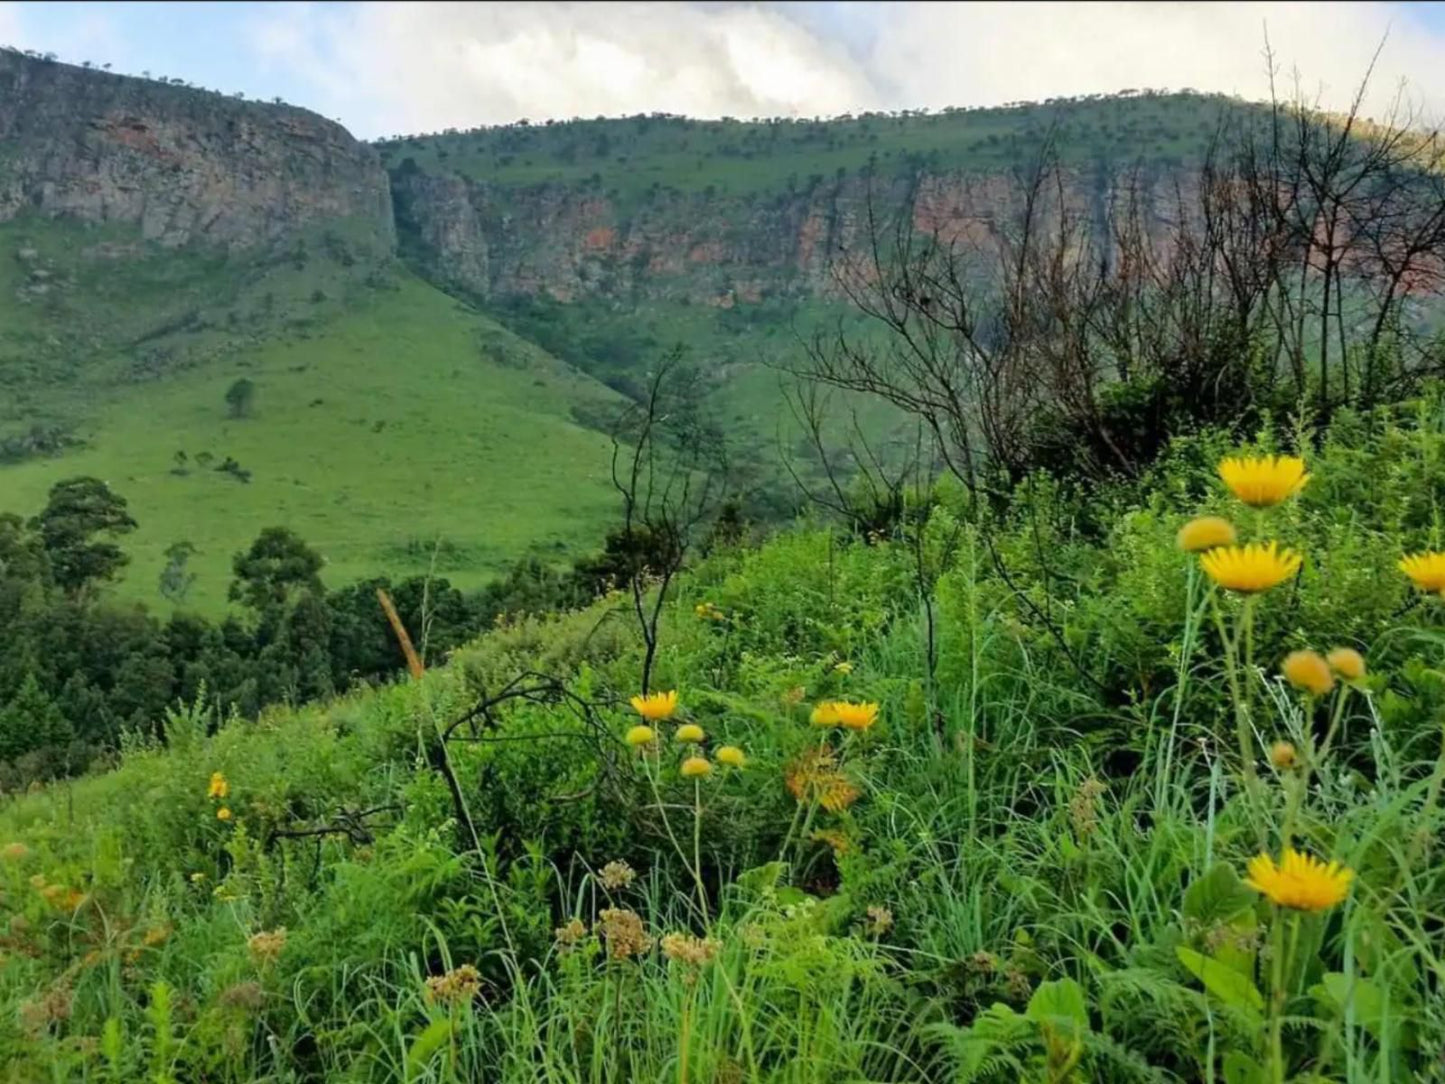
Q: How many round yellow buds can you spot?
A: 8